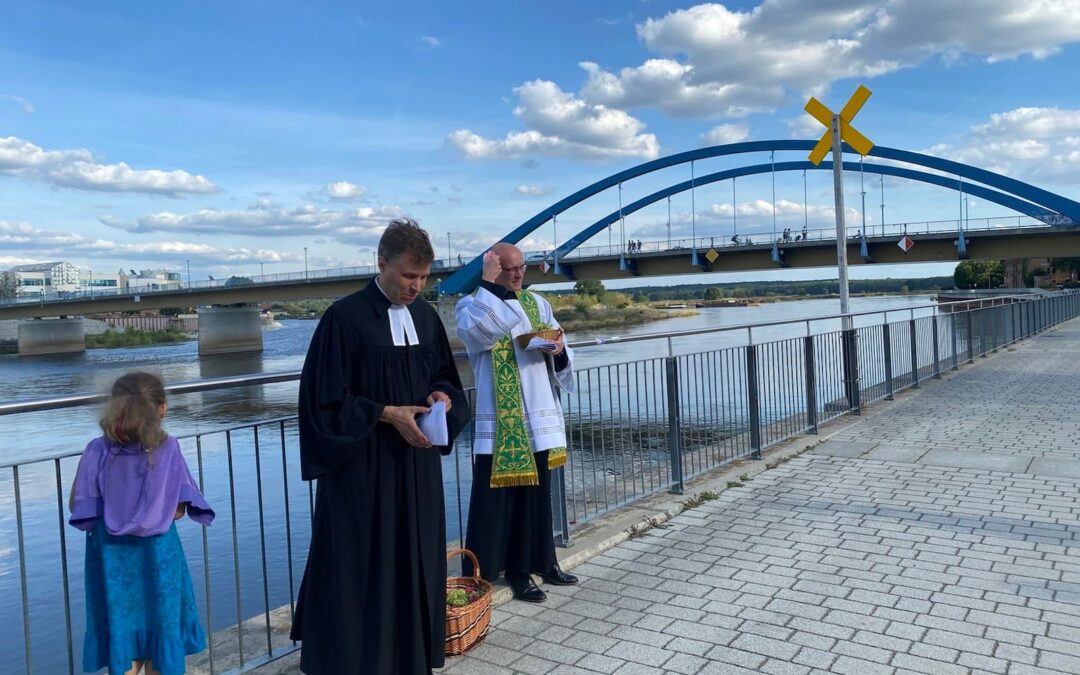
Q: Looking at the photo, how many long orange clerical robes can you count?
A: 0